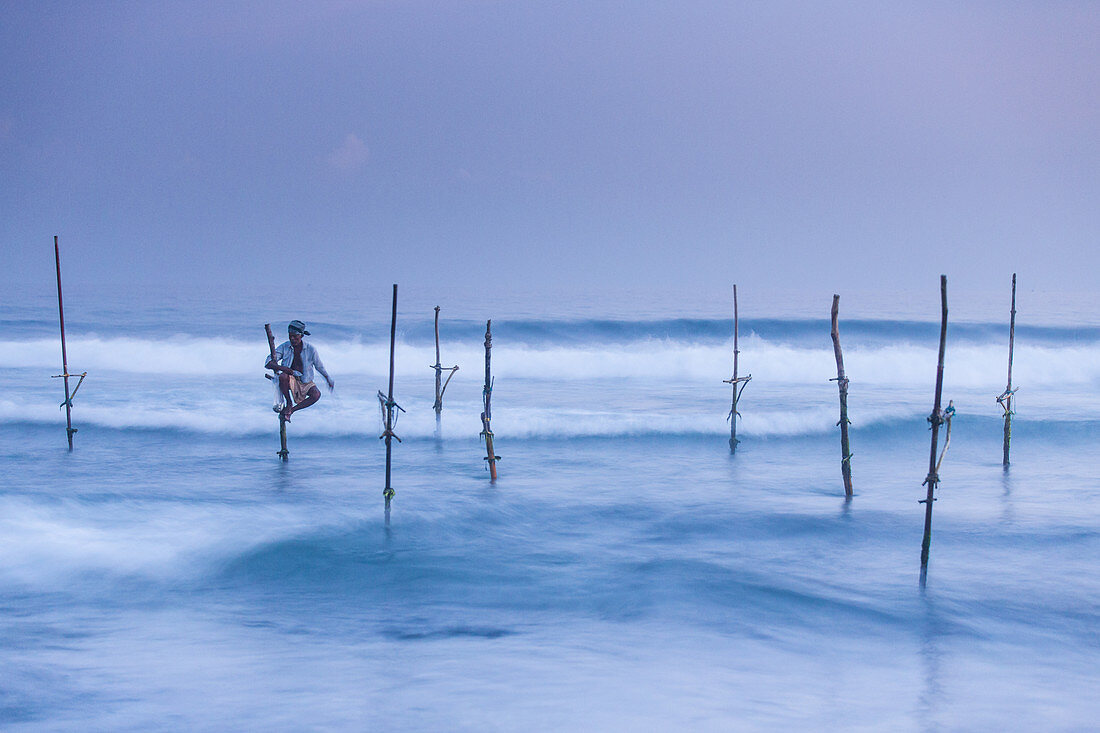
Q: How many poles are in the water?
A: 9